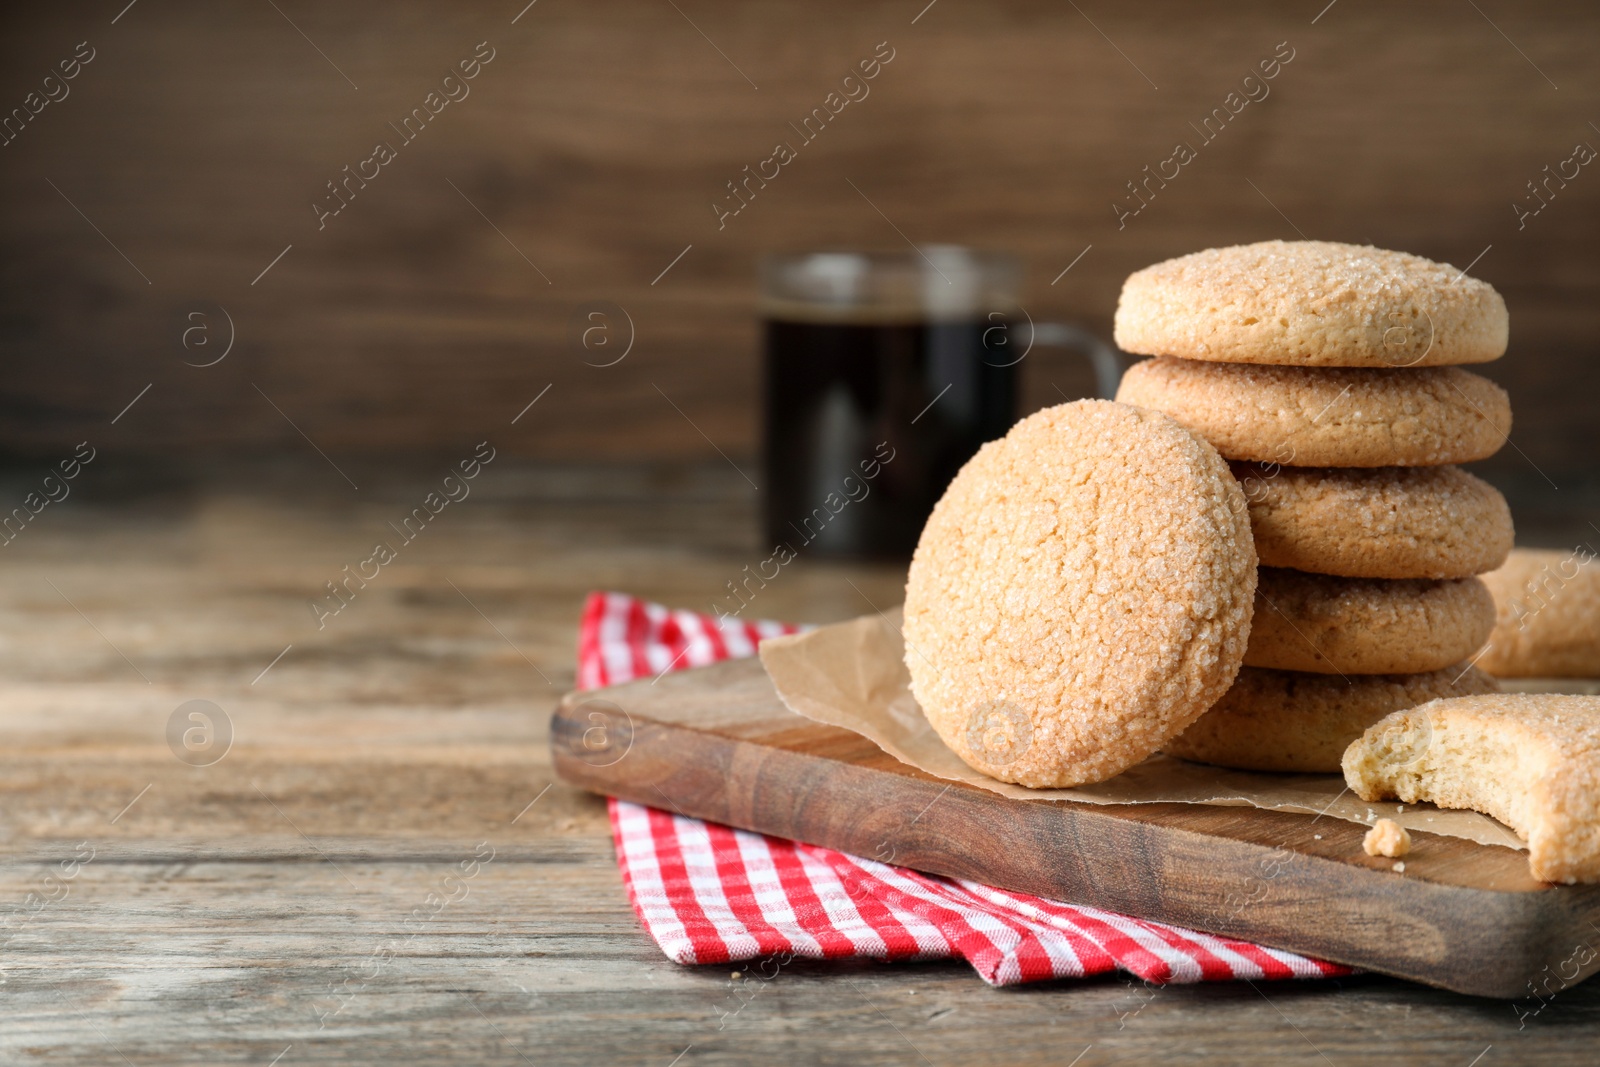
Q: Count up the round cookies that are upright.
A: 1